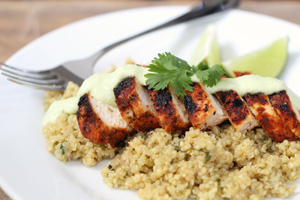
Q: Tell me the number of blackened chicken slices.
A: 7